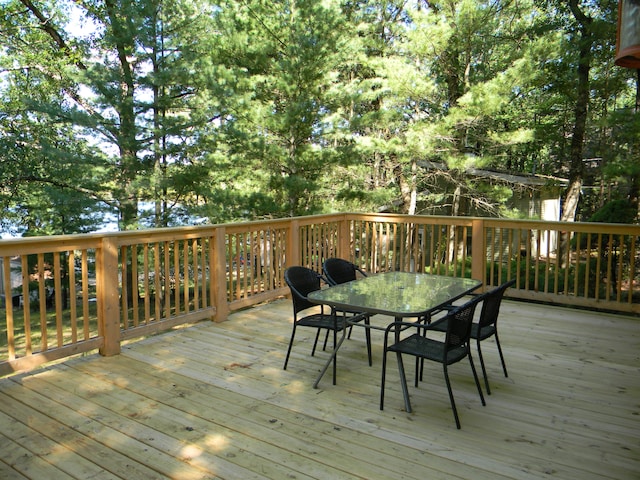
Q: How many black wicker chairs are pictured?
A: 4